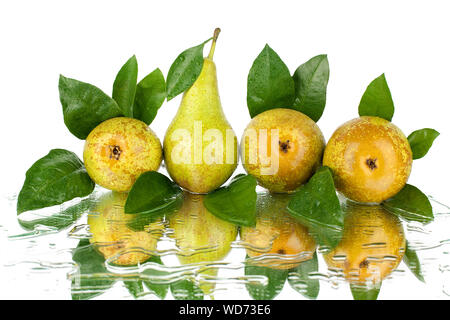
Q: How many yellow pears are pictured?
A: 4